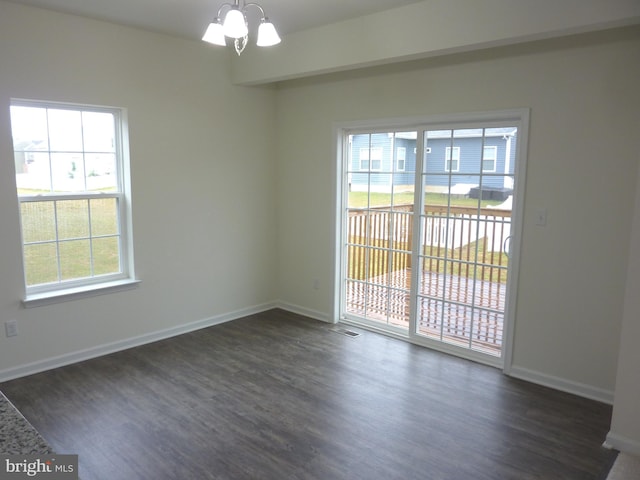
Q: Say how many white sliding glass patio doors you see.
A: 1